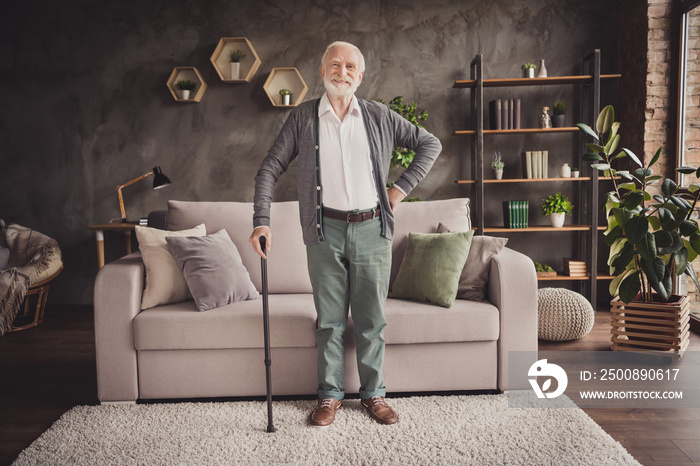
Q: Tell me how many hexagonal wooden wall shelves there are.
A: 3